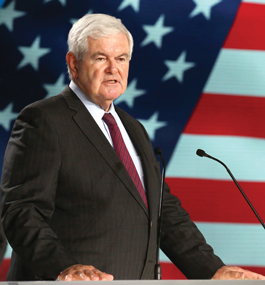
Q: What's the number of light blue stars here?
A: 12